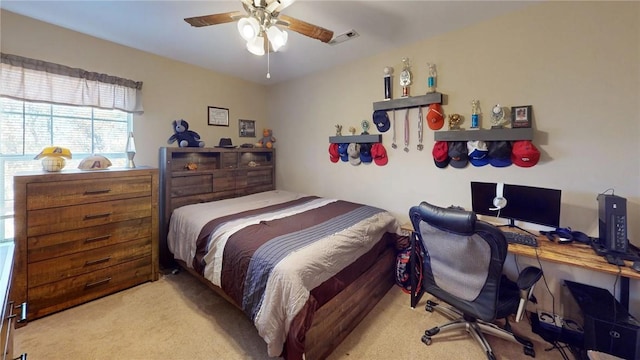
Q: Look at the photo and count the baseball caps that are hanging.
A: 12